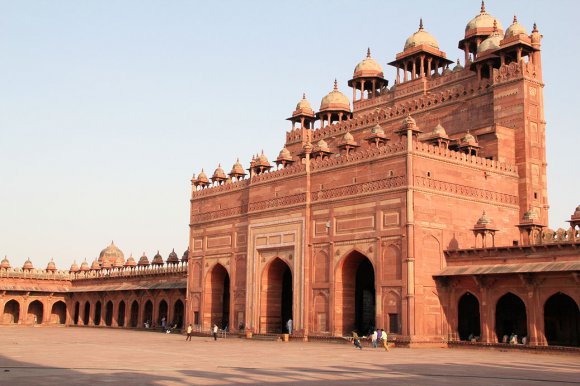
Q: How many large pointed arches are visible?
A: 3